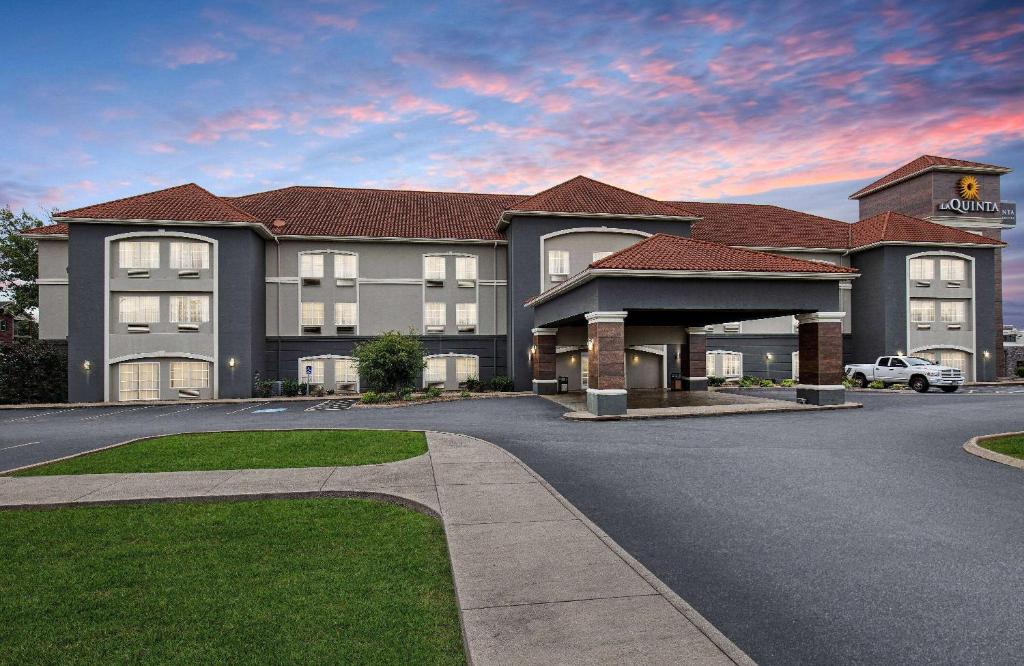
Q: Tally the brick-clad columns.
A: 4